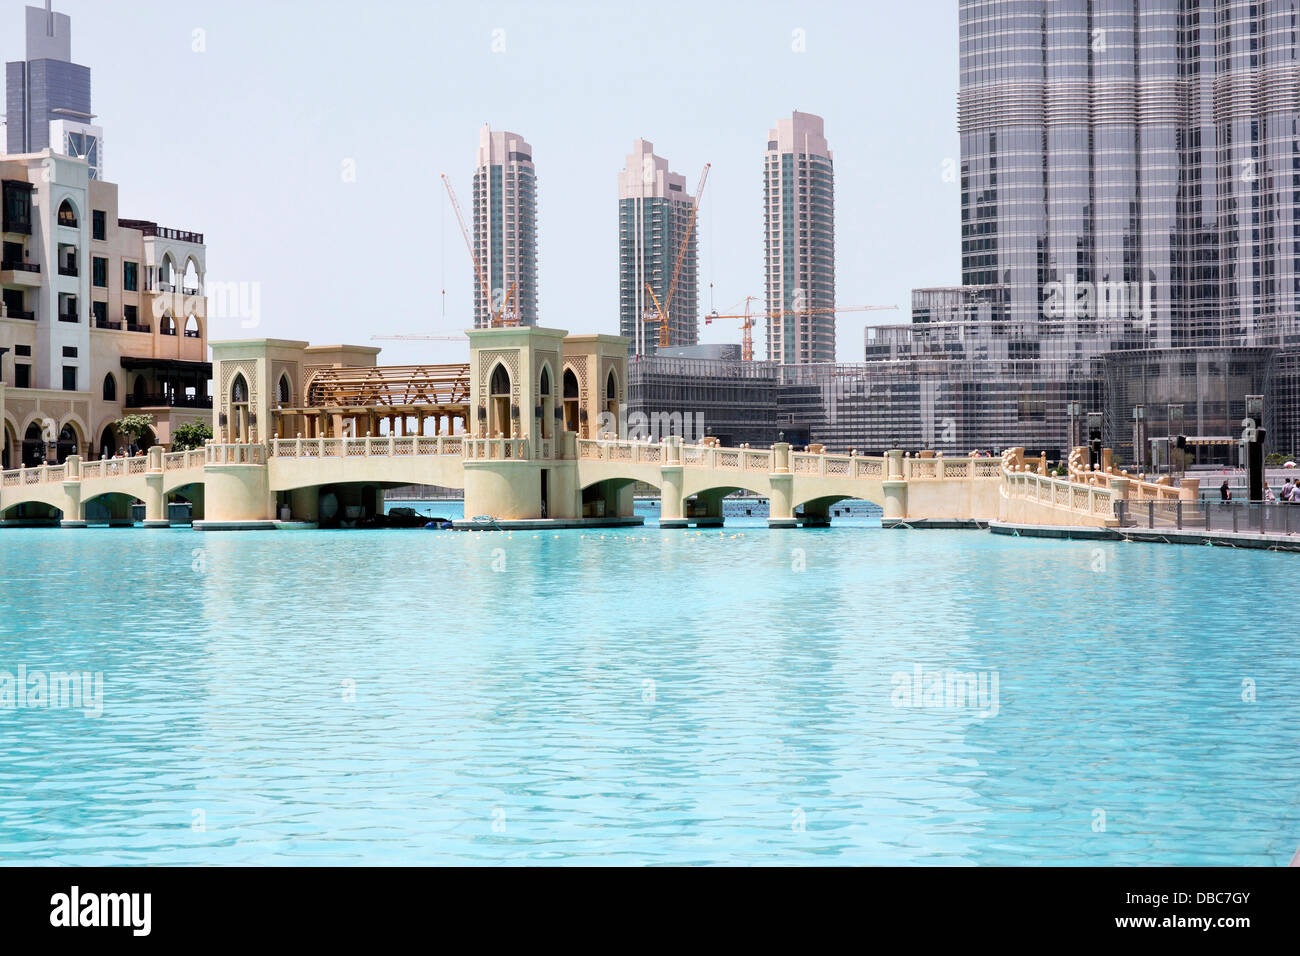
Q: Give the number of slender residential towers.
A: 3